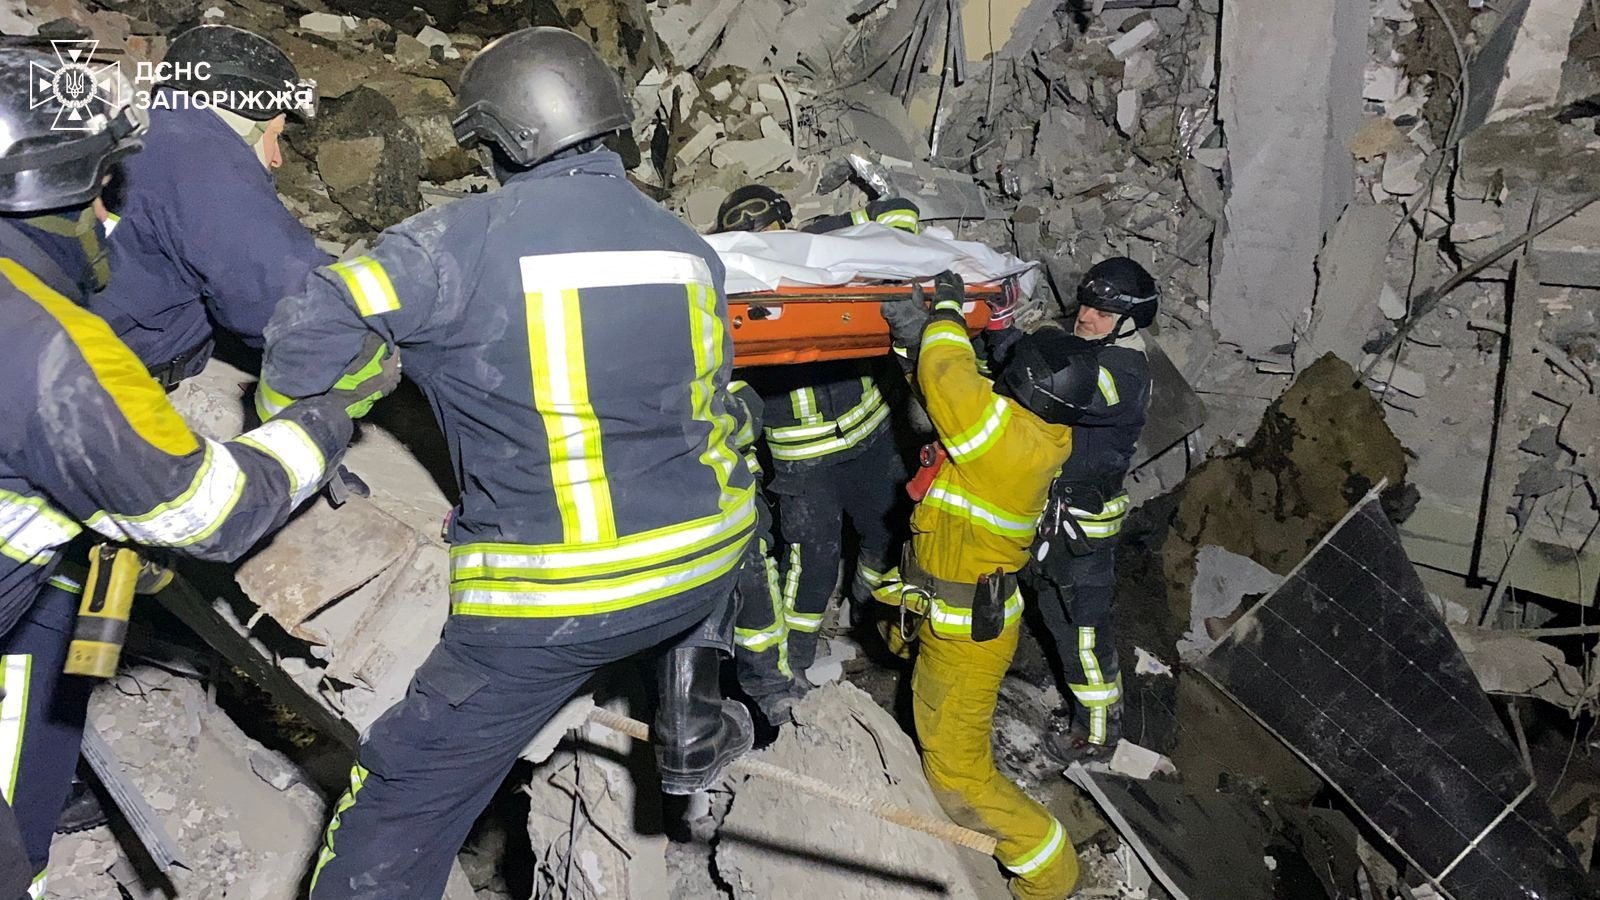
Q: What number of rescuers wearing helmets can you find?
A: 6